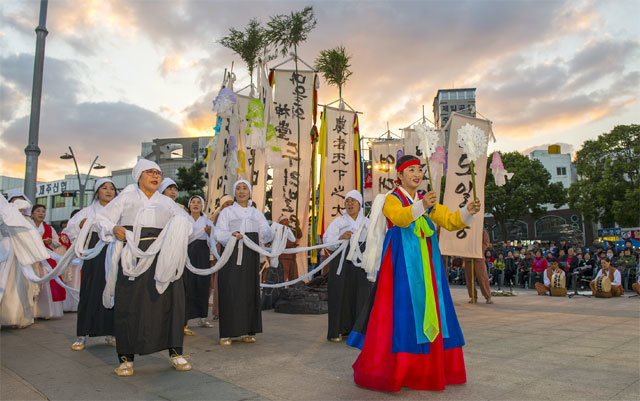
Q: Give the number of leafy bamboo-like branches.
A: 3